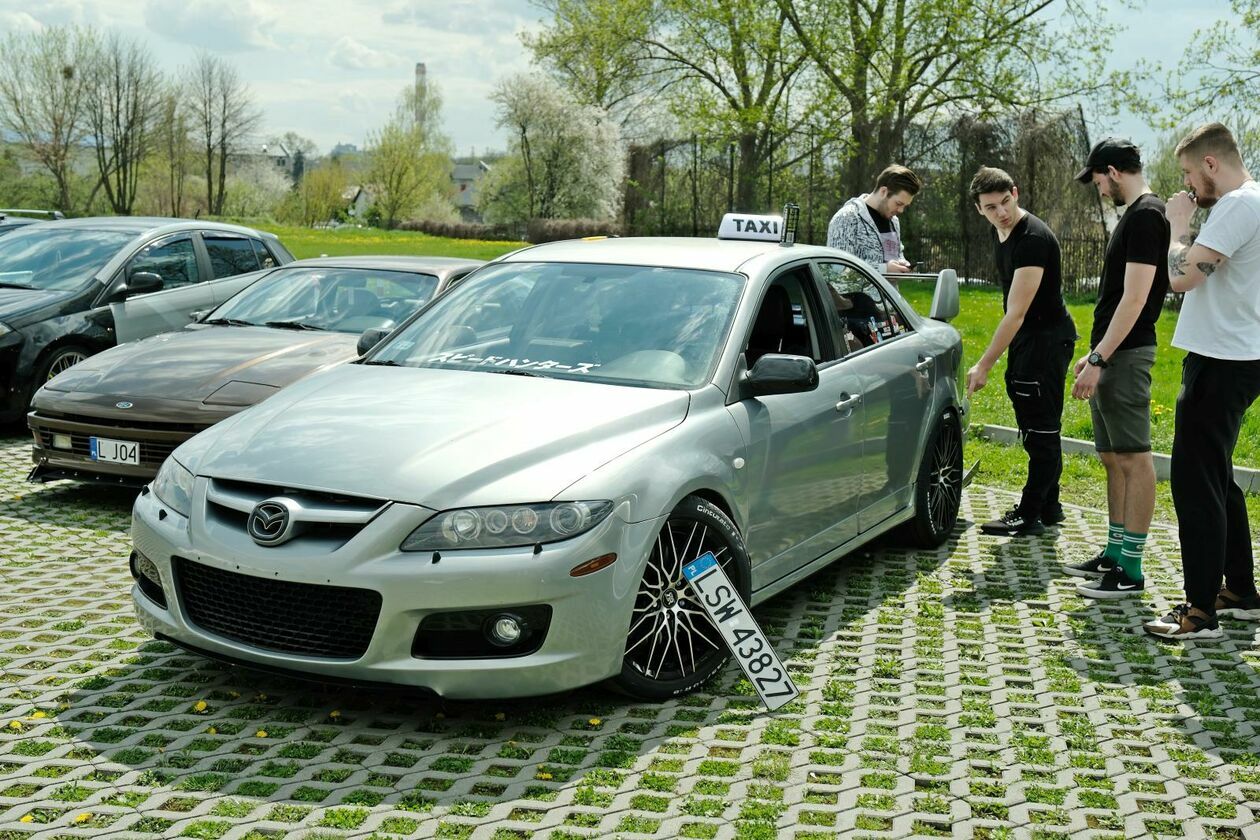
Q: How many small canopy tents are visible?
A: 0